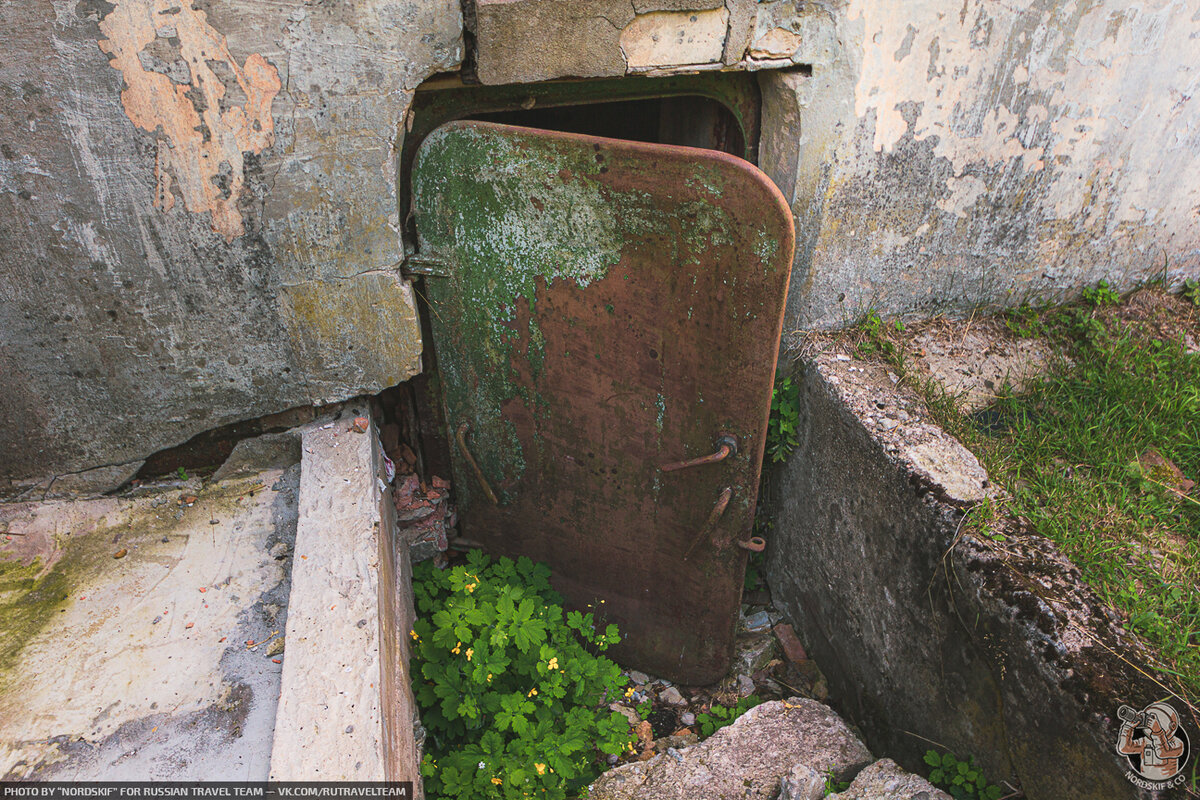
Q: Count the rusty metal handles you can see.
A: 3